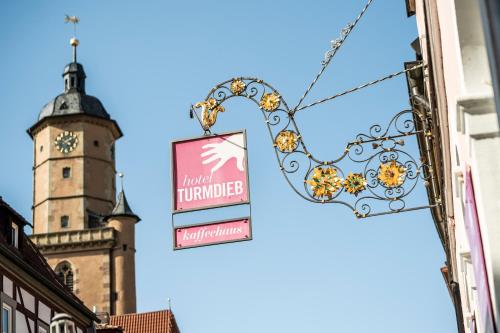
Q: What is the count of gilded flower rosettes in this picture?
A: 6